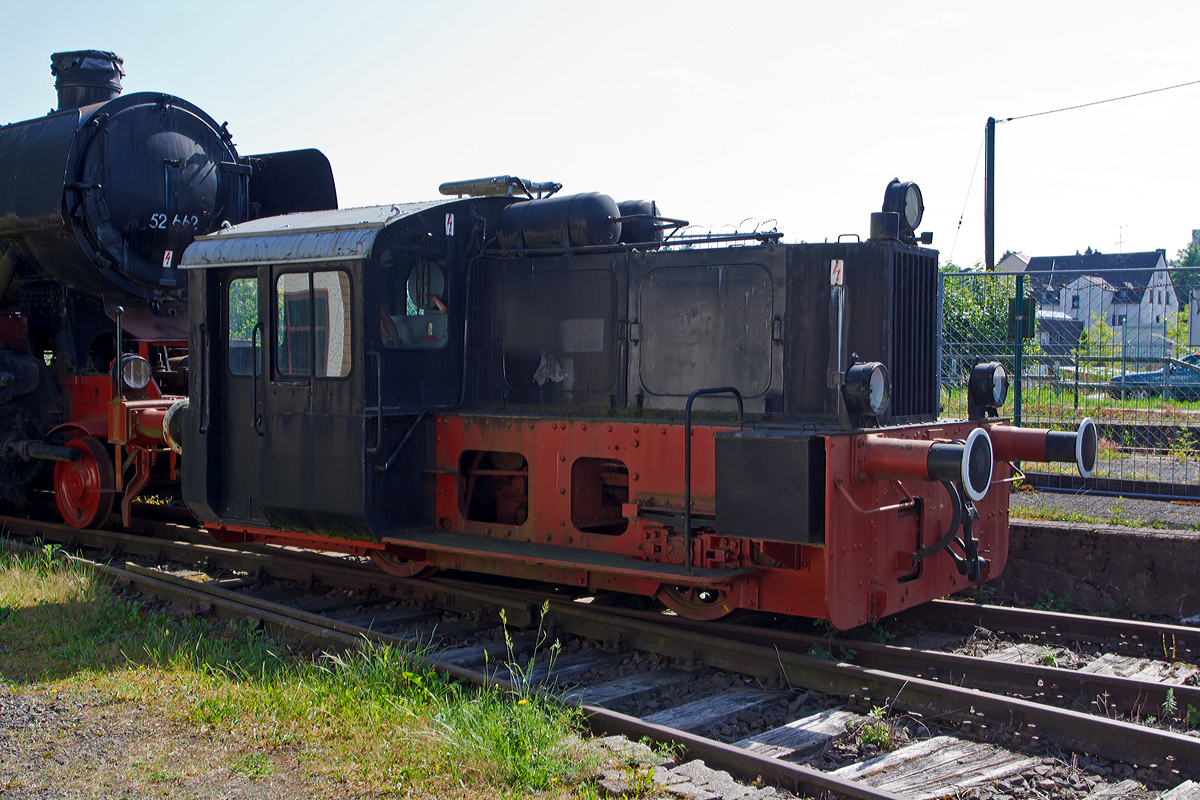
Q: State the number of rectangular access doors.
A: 2